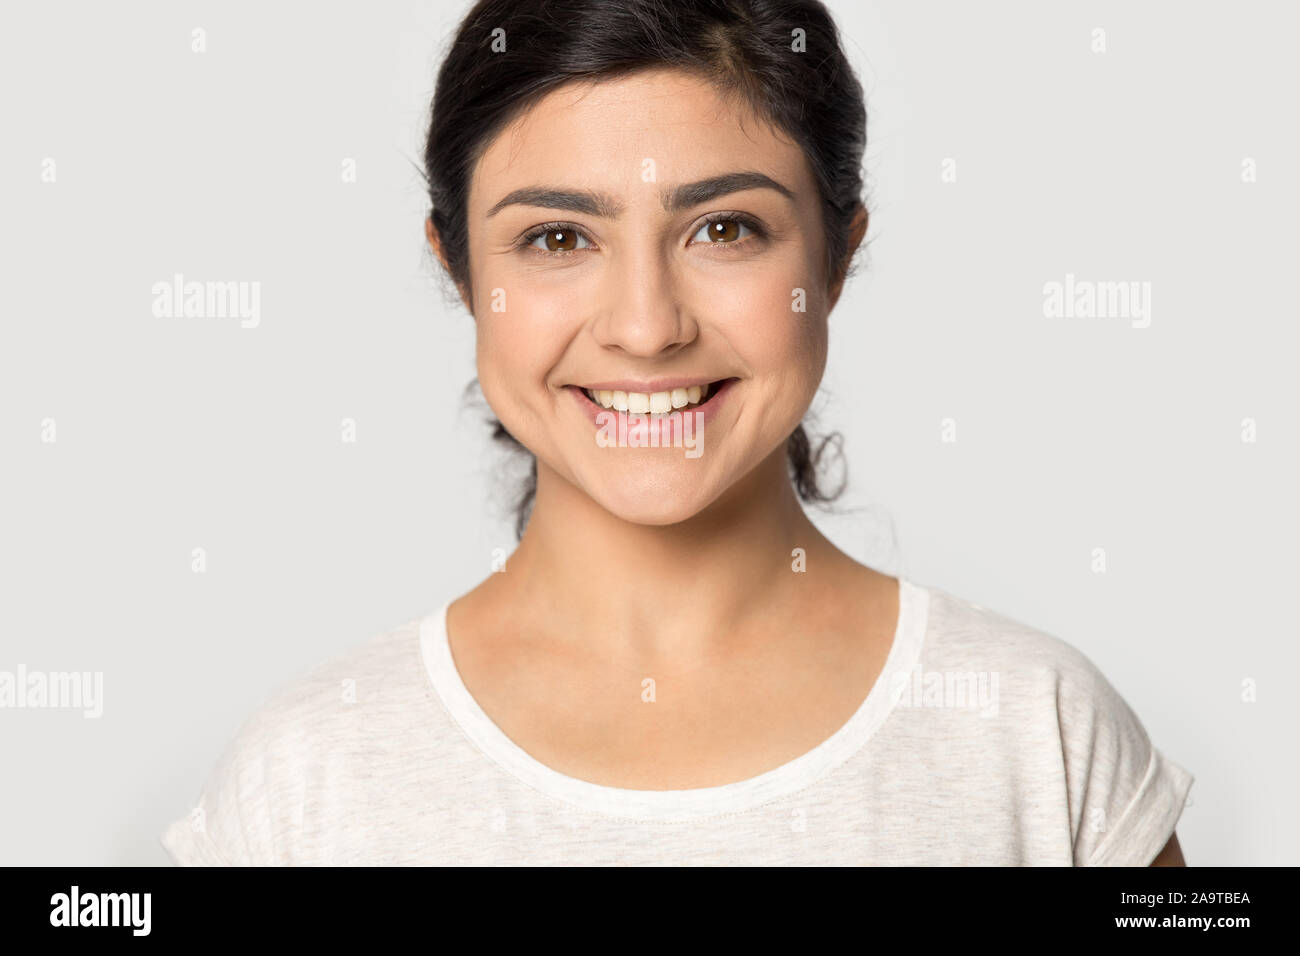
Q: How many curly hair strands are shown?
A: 2